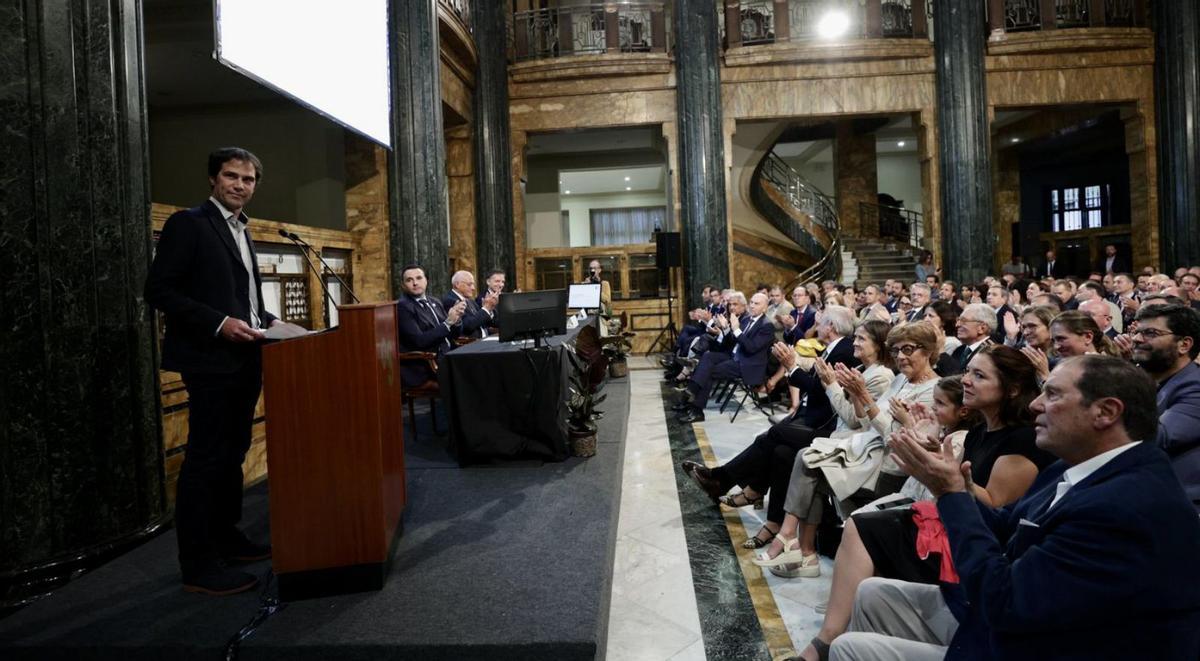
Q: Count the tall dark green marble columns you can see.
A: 6